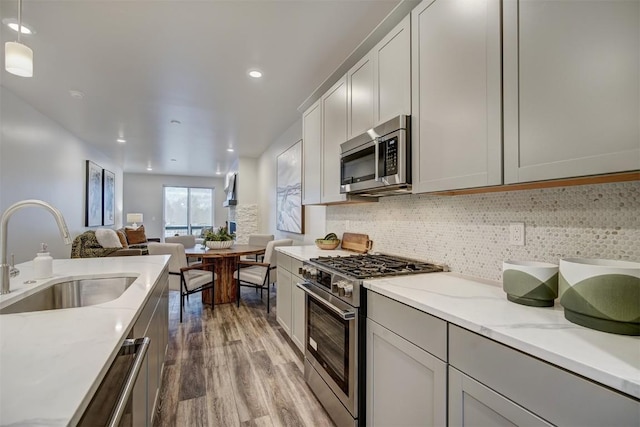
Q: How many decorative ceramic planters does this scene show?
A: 2